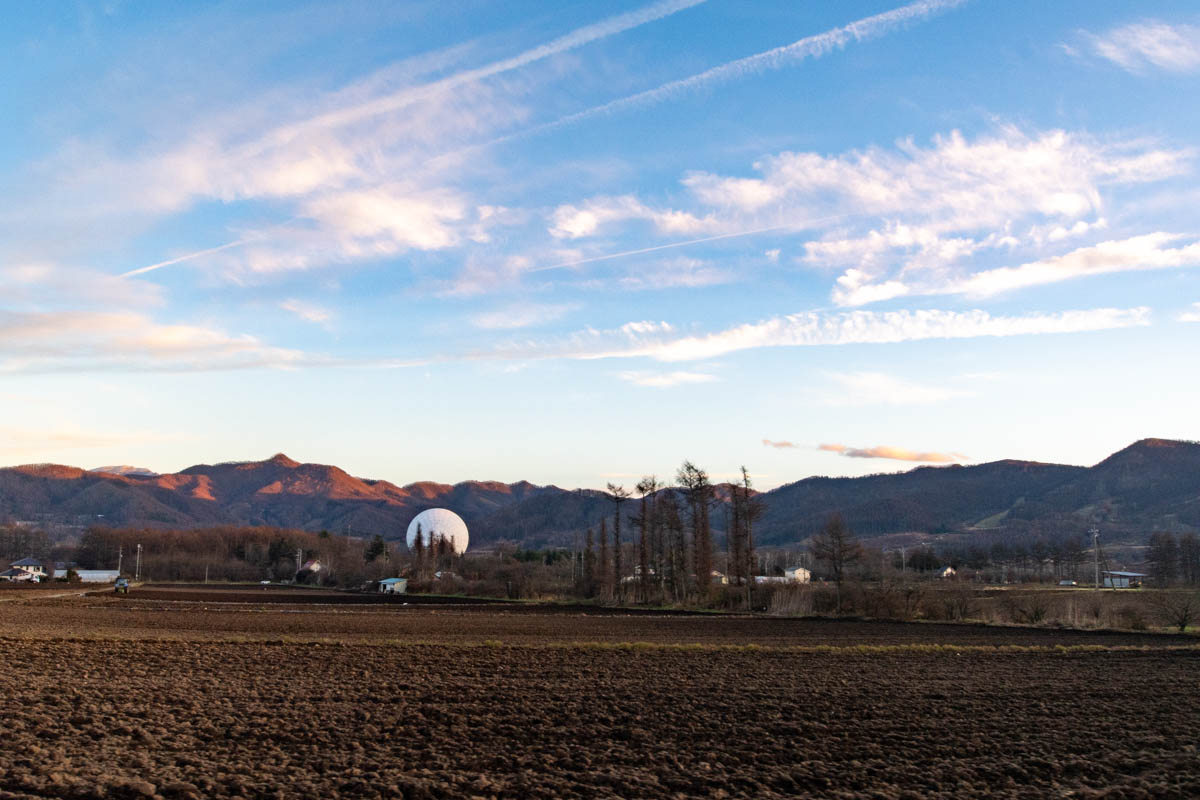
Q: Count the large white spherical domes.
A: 1